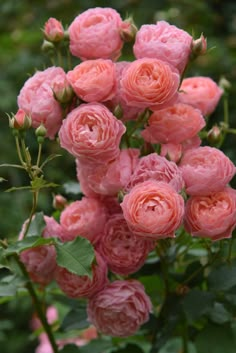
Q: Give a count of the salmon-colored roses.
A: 6